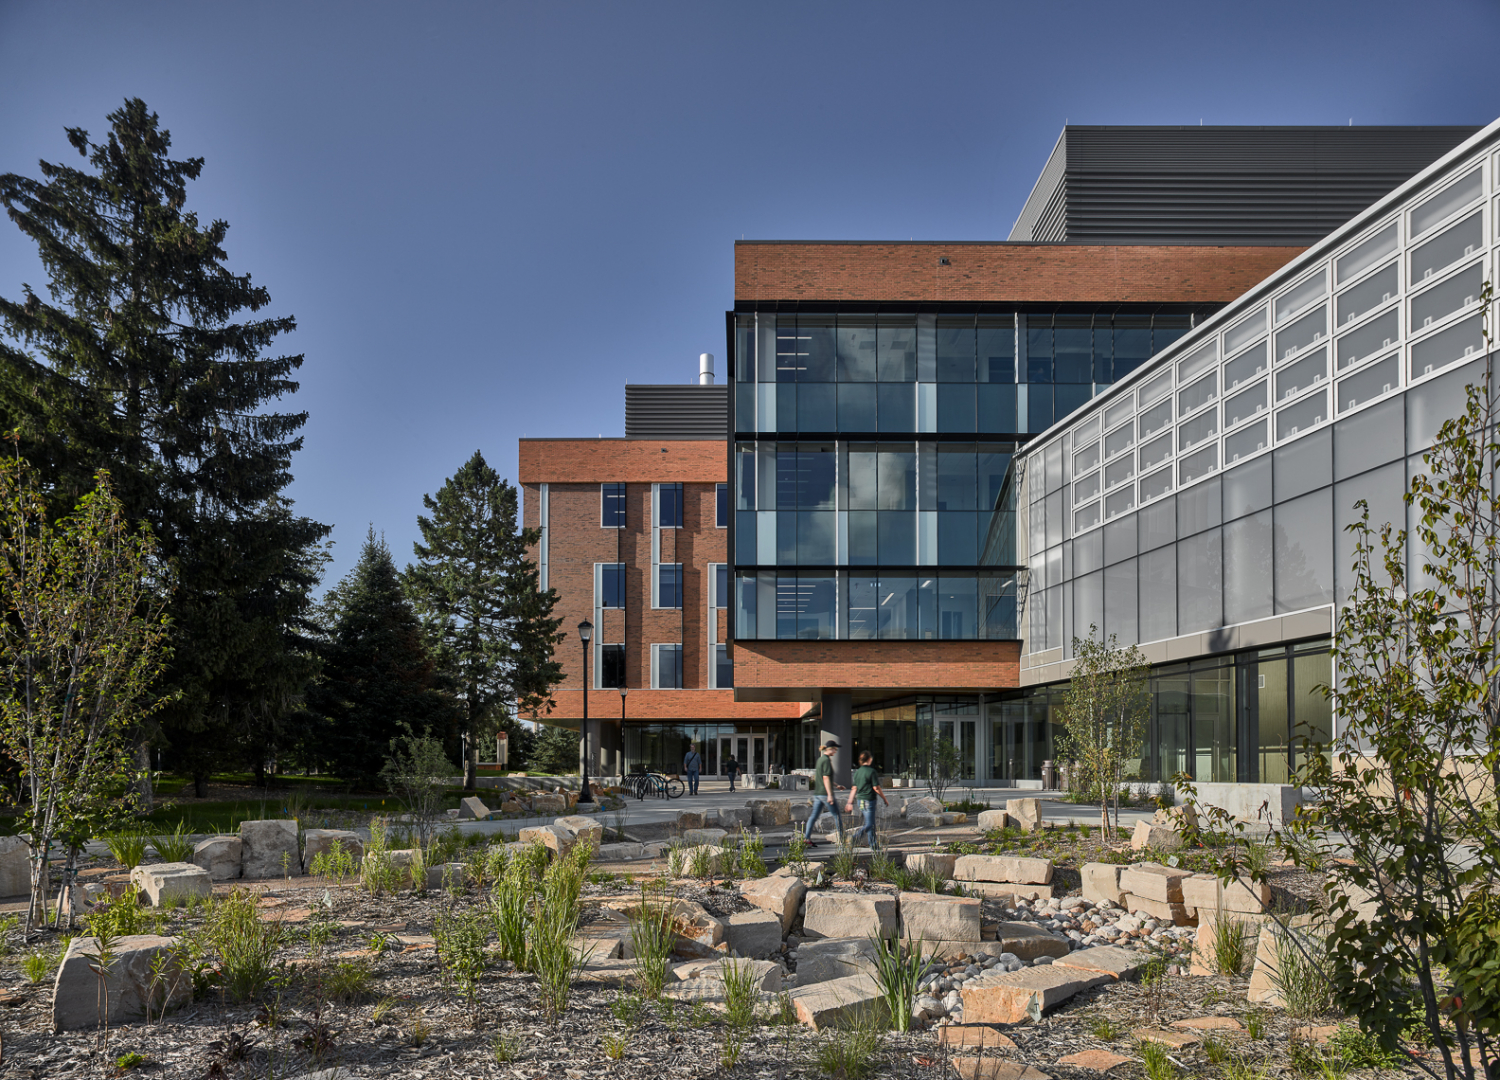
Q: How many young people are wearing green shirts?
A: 2